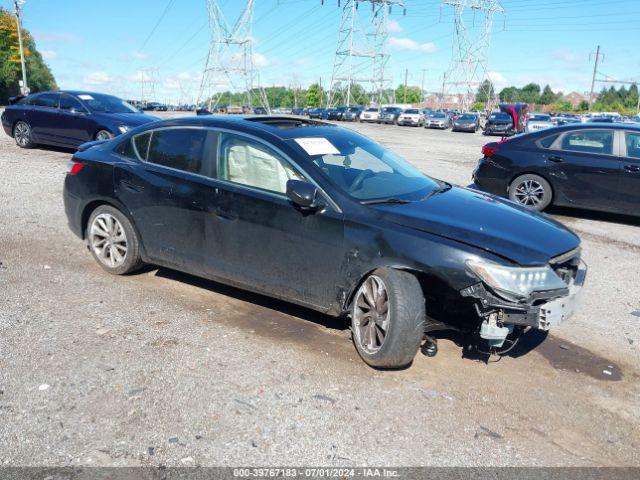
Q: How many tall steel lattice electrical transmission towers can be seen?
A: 3